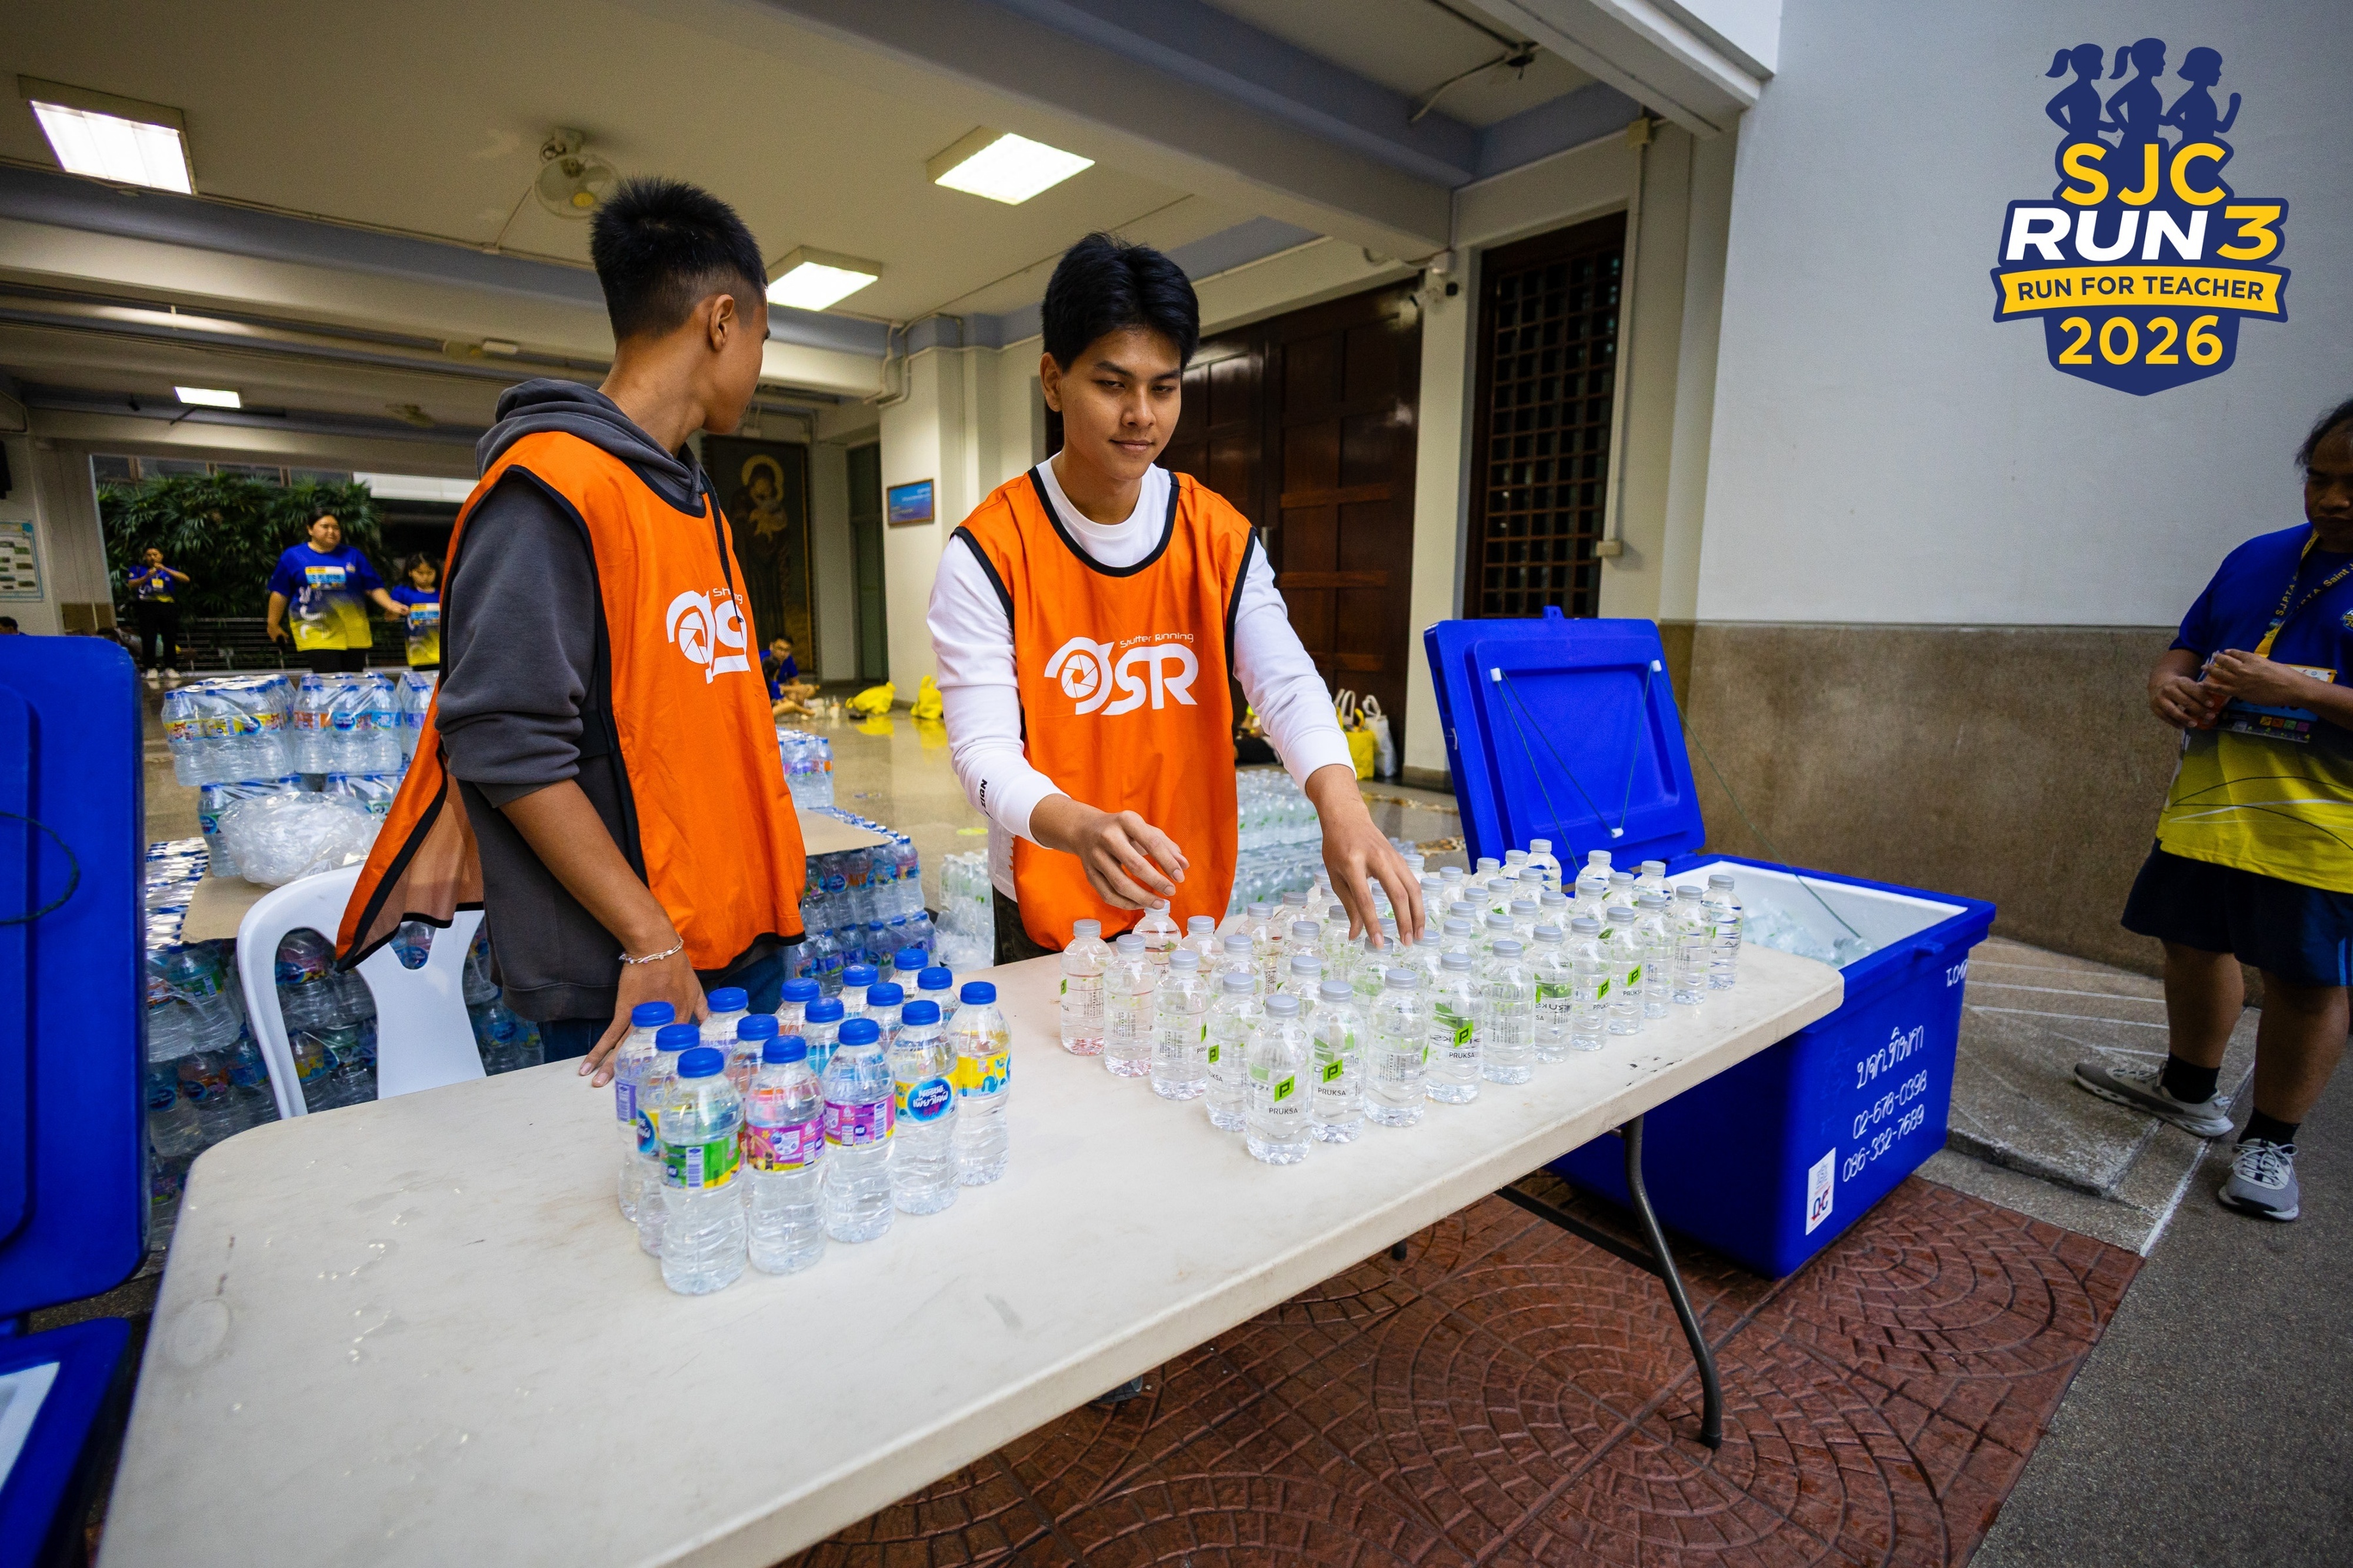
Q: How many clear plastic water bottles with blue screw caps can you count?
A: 15